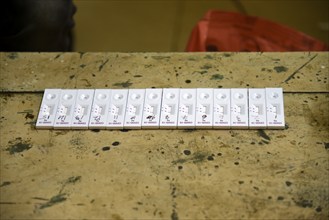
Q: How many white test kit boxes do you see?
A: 14